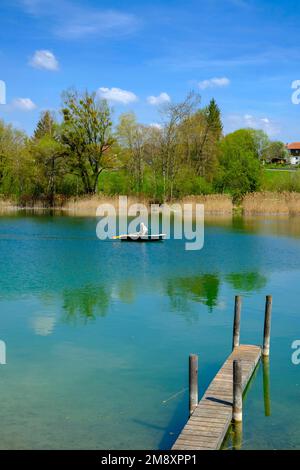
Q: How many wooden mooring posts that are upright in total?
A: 4